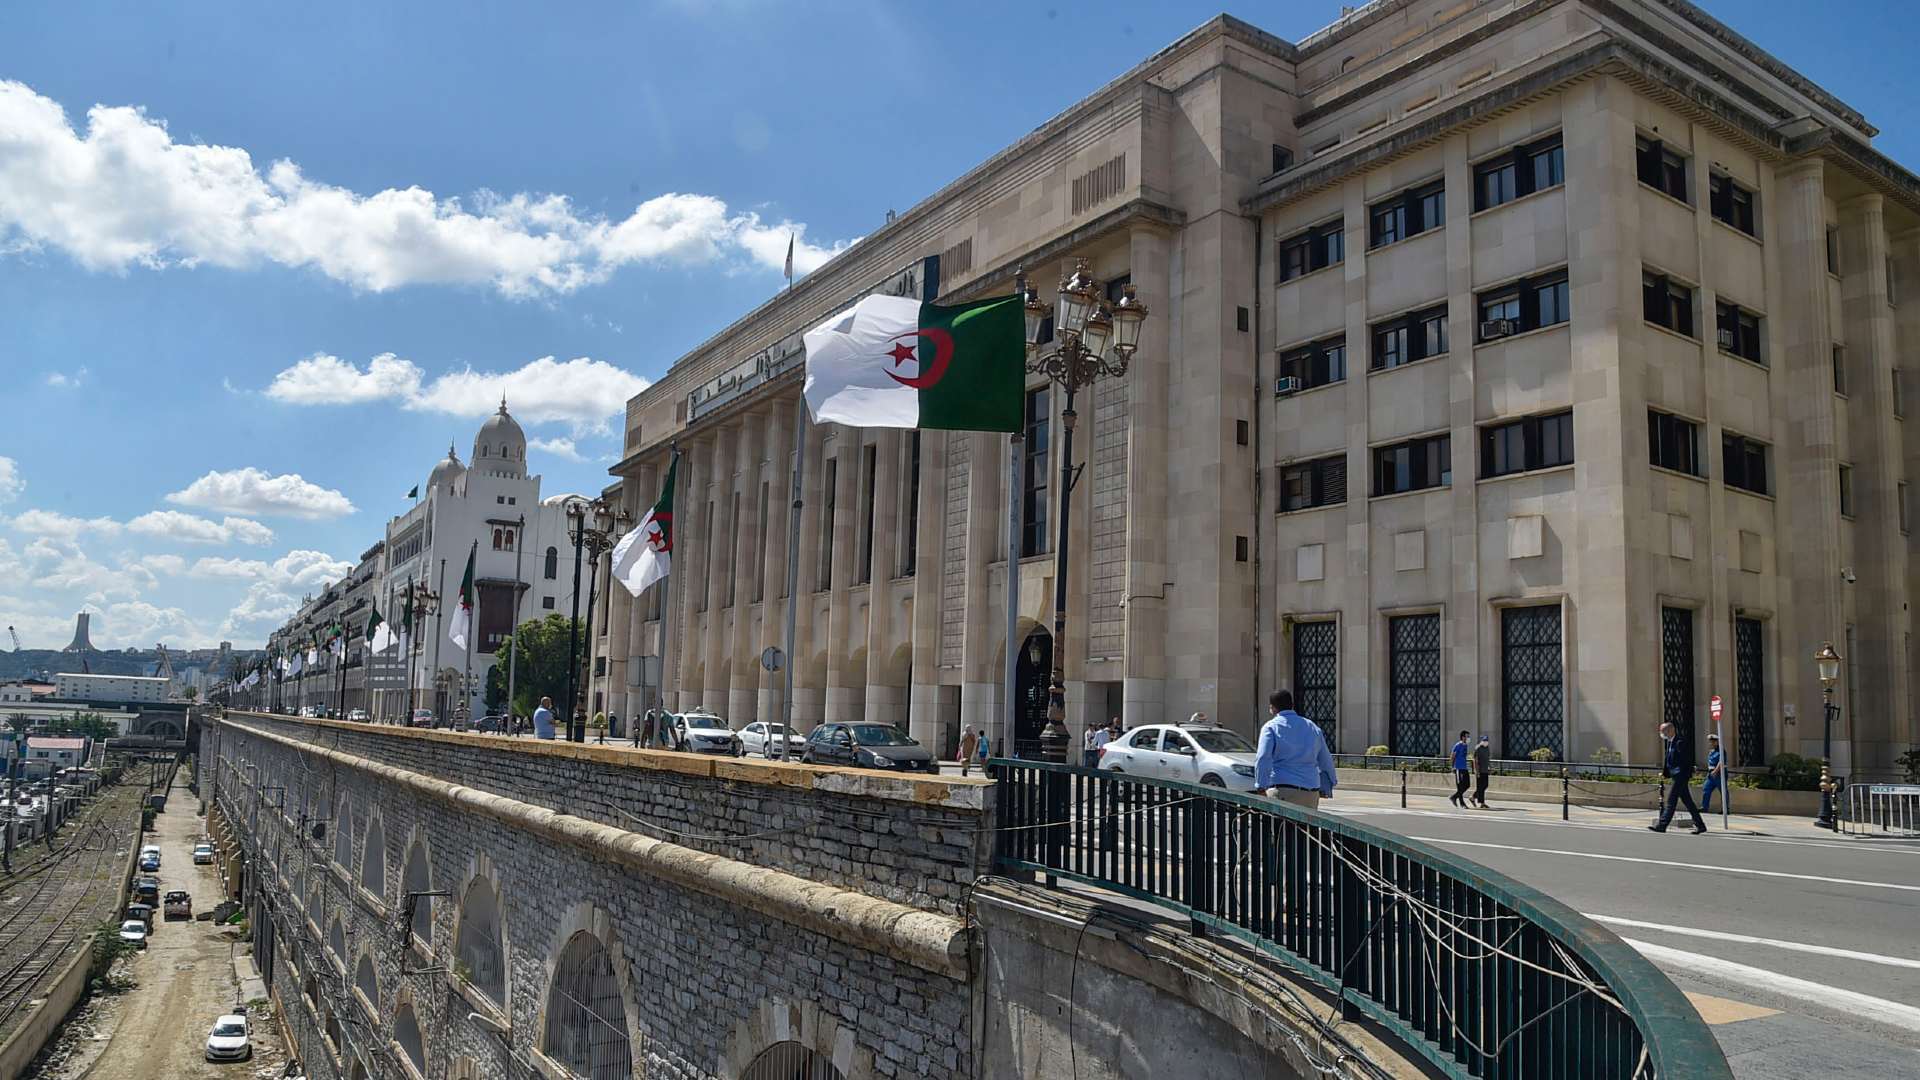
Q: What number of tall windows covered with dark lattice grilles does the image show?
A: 5